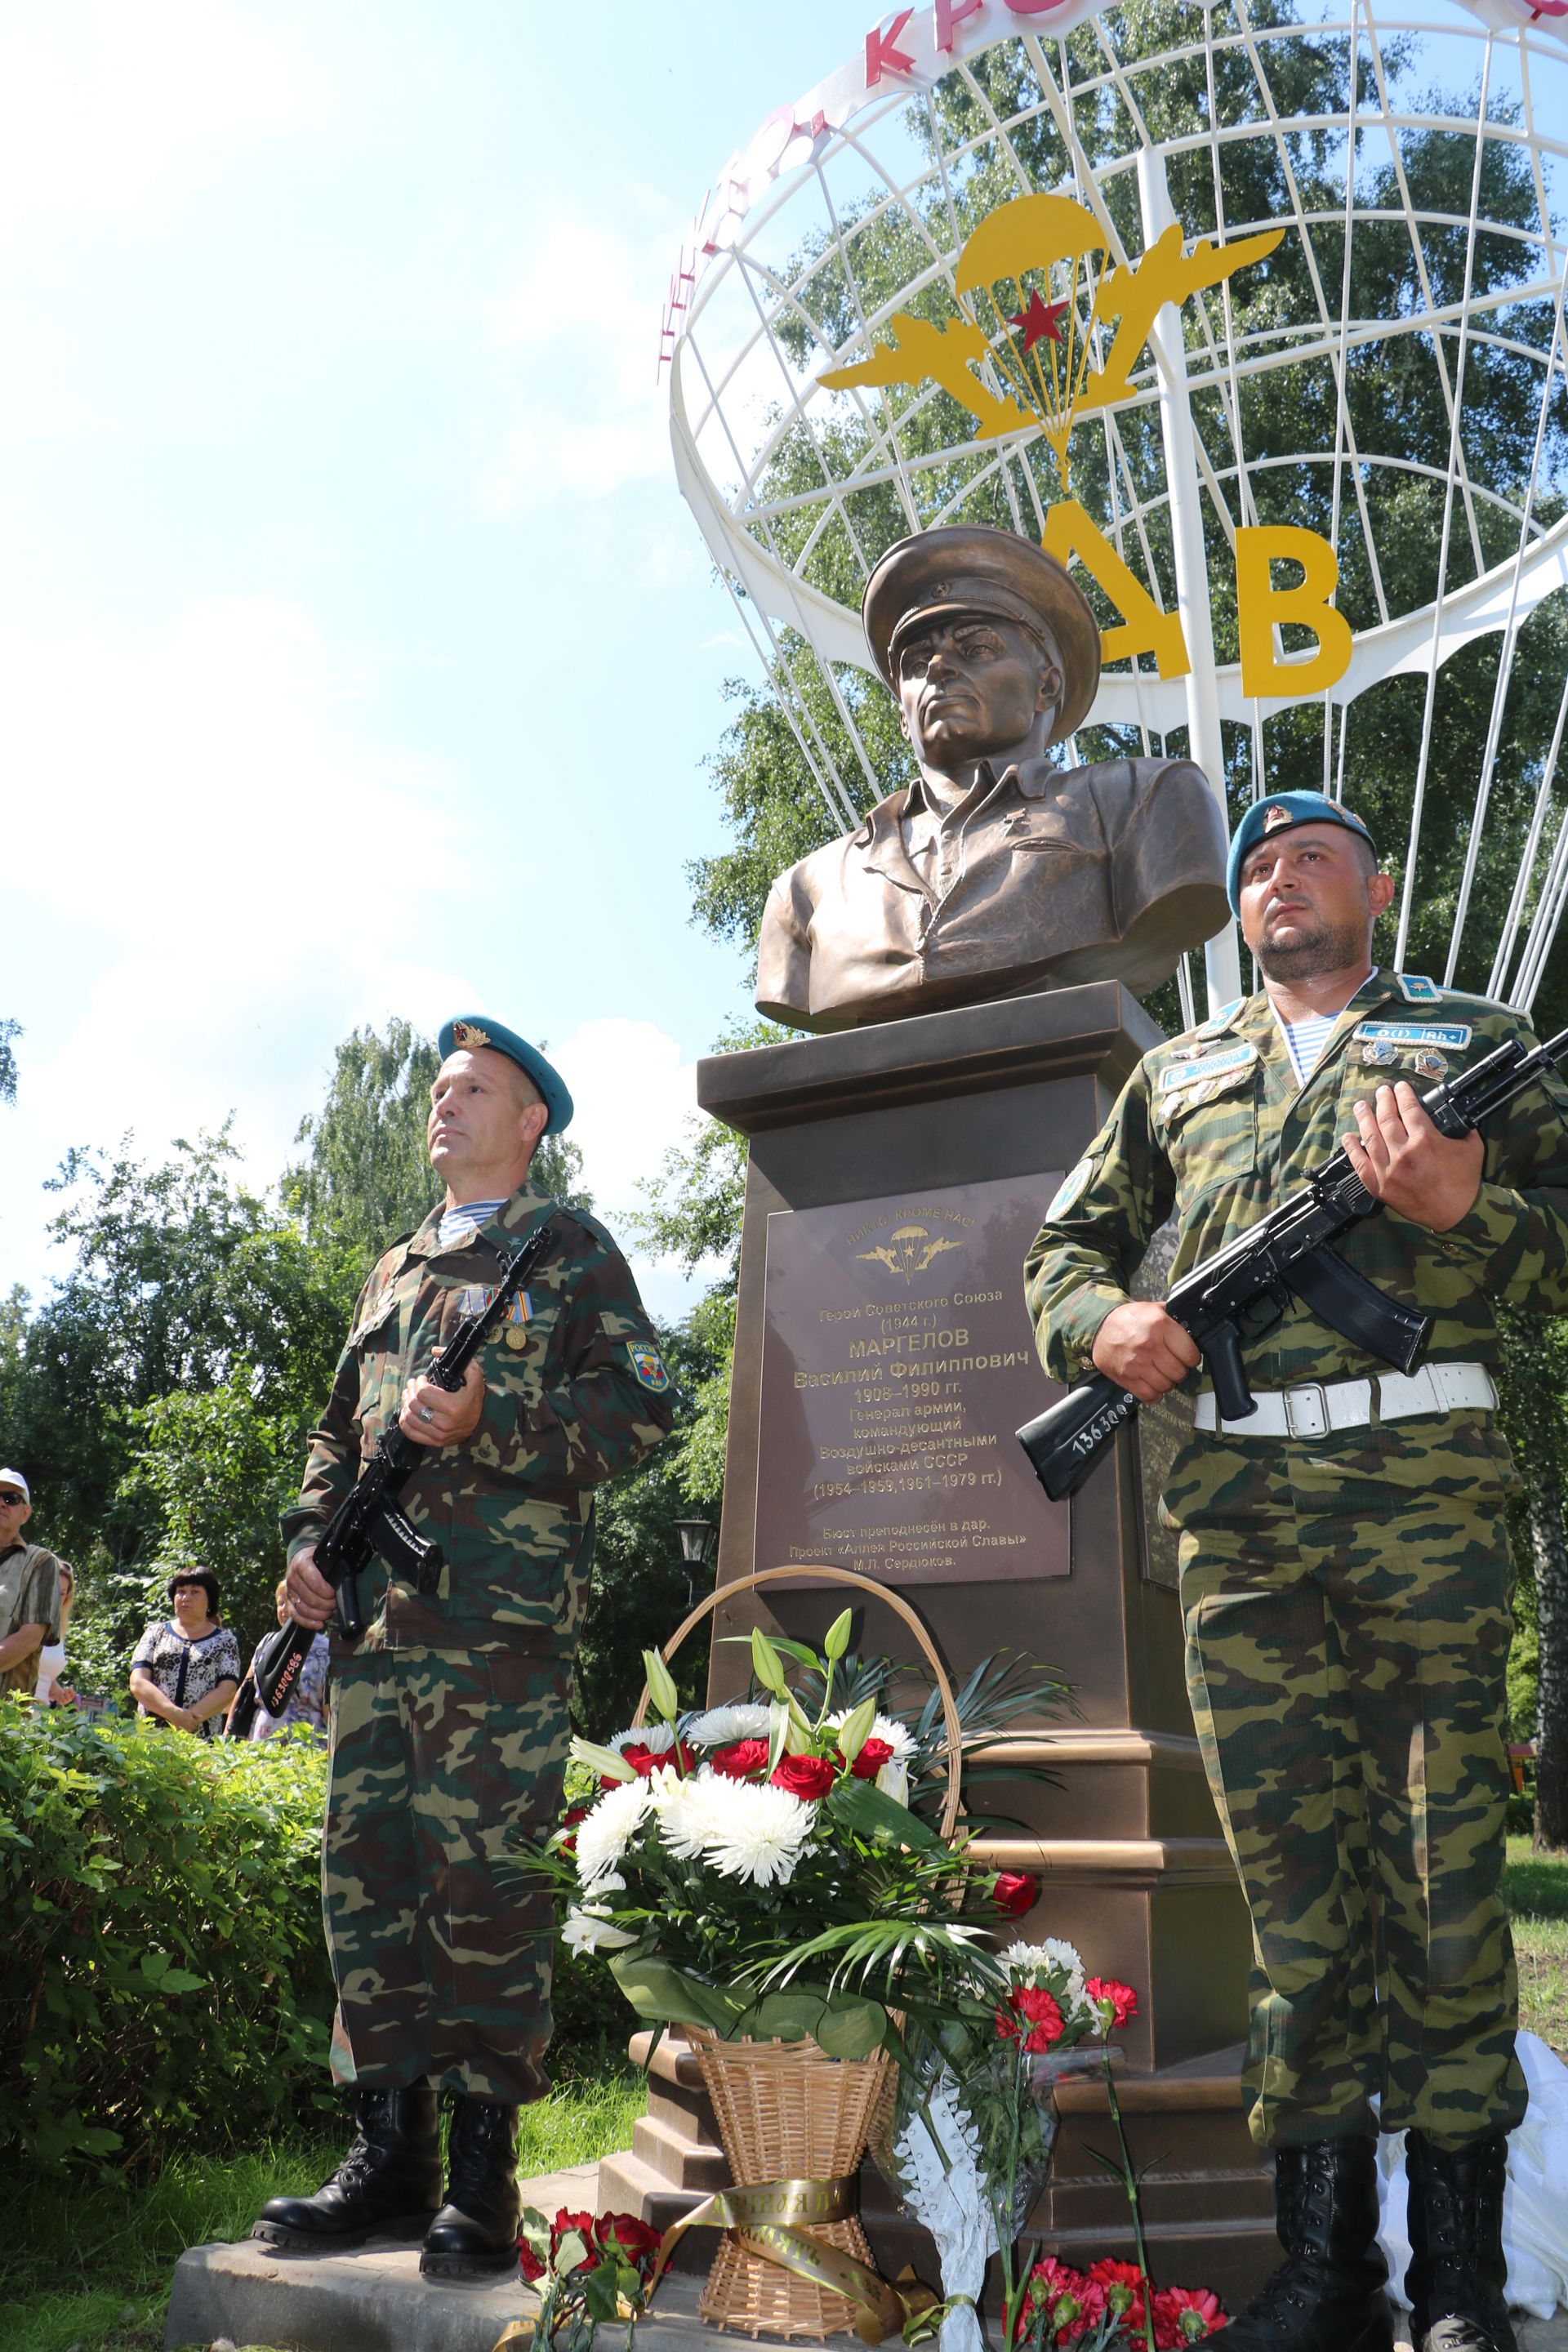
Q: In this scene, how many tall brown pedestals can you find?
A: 1